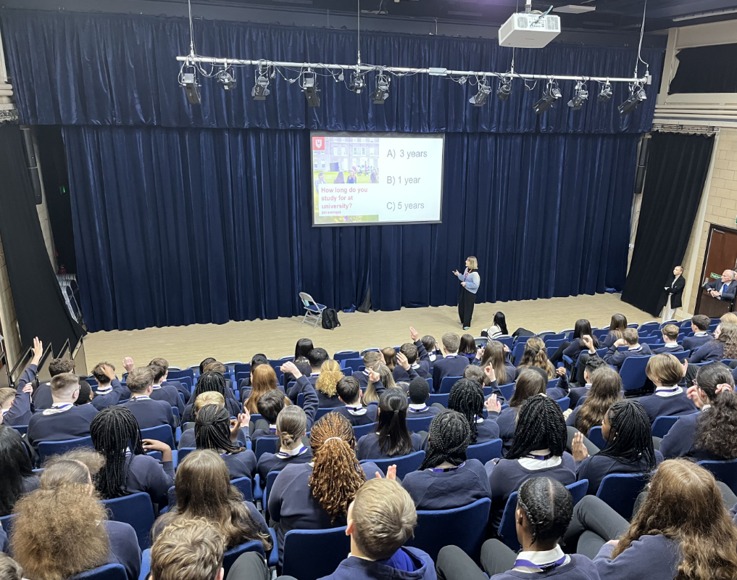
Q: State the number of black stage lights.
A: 12